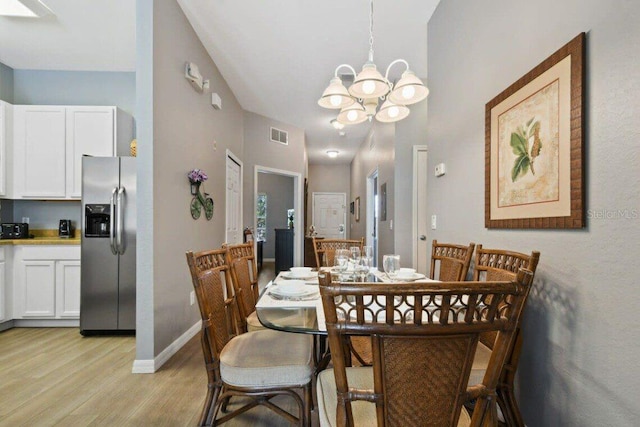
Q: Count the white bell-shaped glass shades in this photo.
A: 5